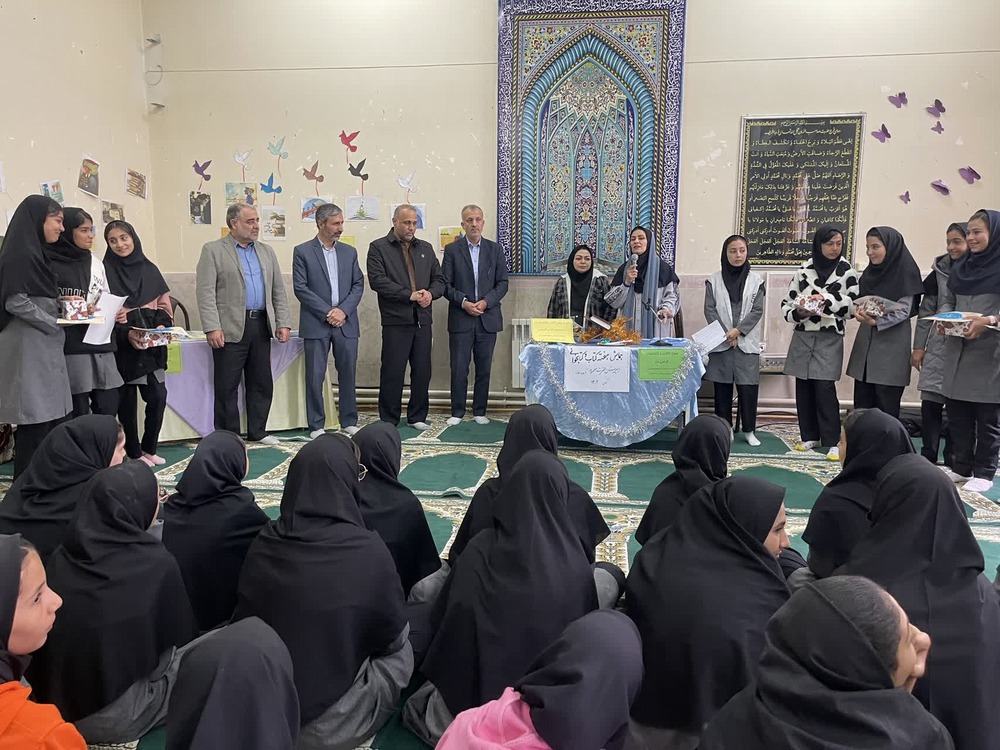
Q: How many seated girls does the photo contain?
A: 15